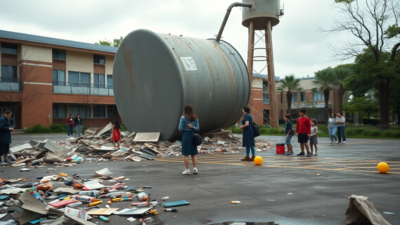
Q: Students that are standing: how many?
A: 11